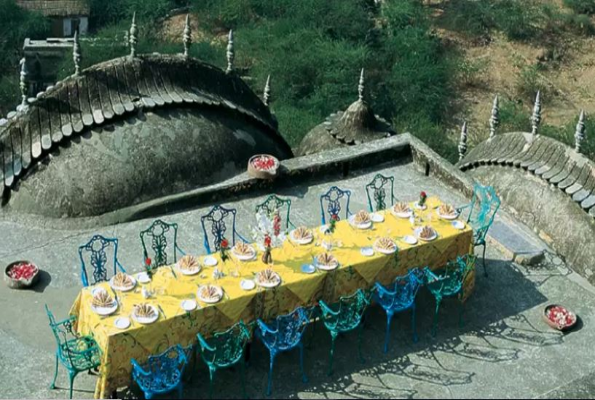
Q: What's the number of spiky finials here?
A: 11